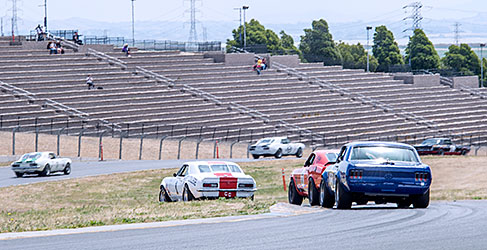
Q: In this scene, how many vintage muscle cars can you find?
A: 6